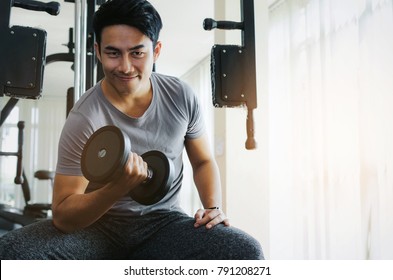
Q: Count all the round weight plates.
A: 2